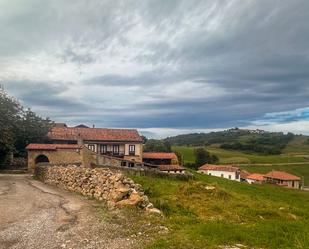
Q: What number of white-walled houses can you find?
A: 1